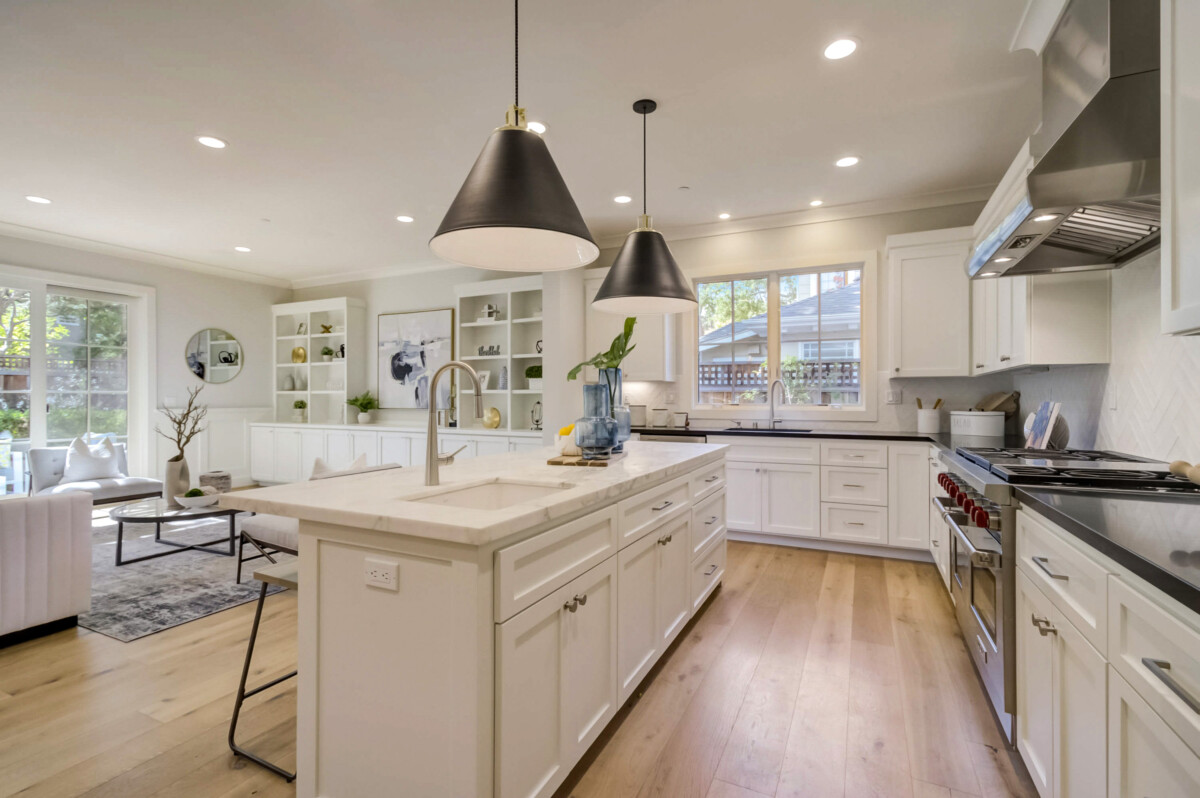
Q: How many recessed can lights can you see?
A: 10